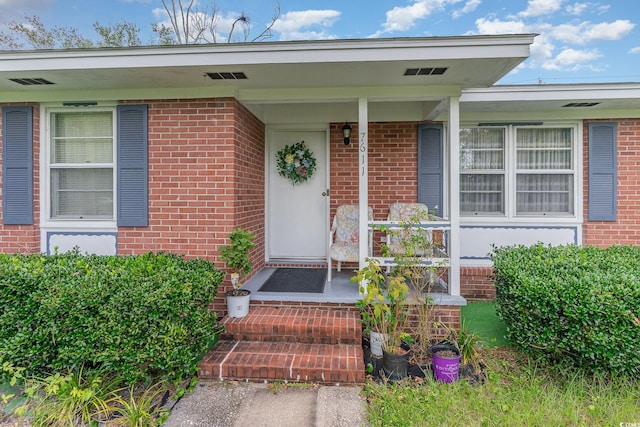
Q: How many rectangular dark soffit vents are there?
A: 4